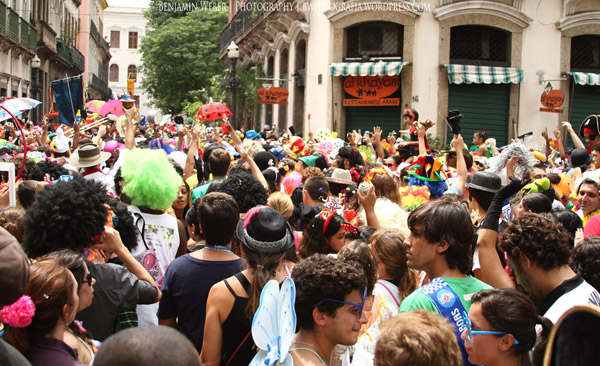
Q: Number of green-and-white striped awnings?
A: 3